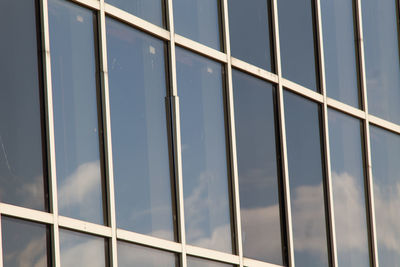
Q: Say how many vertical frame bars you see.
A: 7